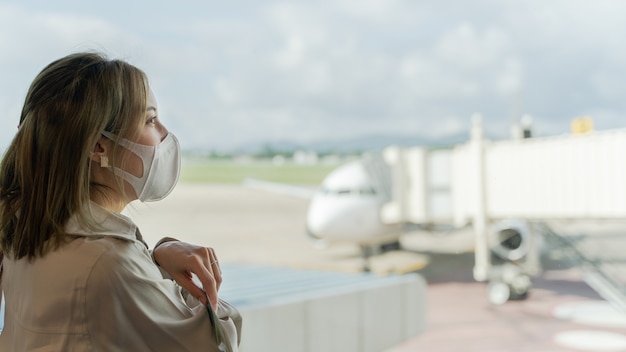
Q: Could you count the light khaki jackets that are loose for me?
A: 1